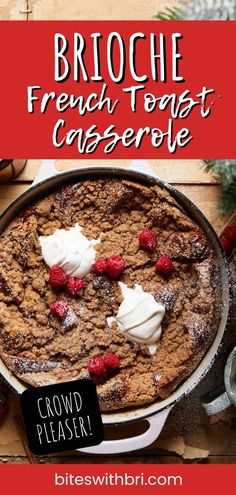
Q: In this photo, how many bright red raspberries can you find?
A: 9